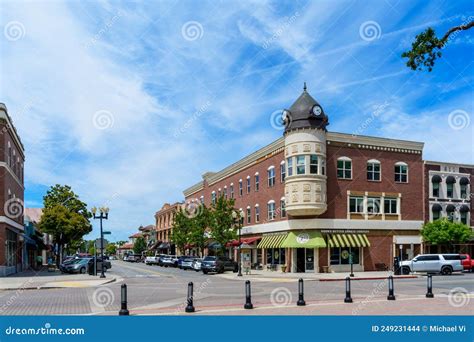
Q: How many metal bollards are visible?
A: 7